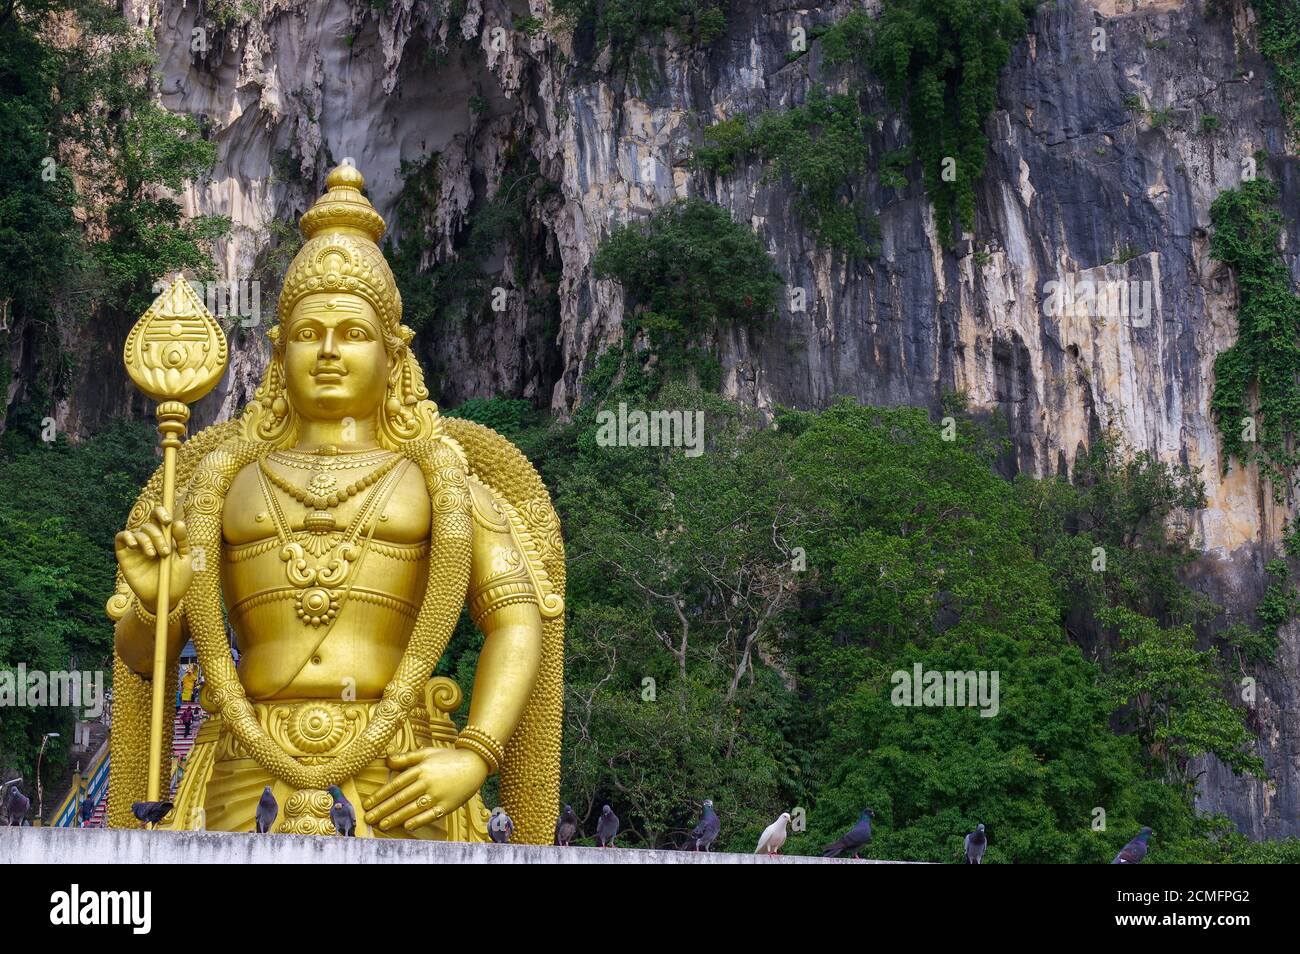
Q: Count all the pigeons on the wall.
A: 12